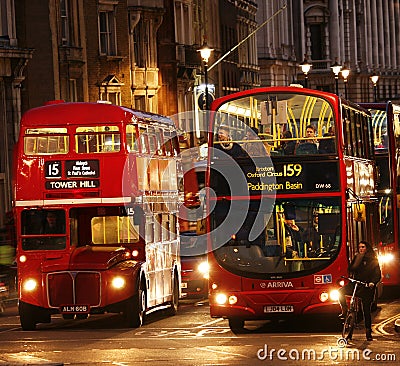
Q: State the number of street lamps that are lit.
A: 5